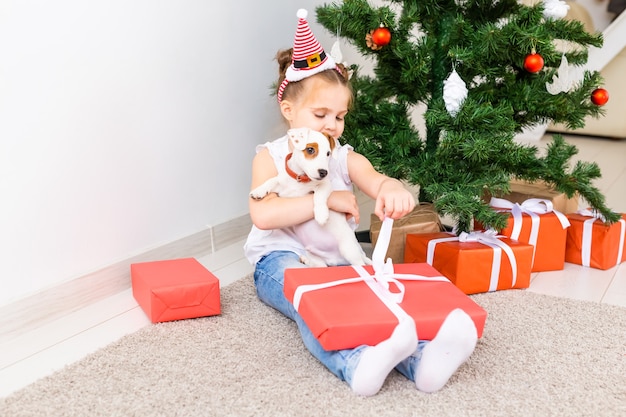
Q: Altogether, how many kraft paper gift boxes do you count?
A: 2